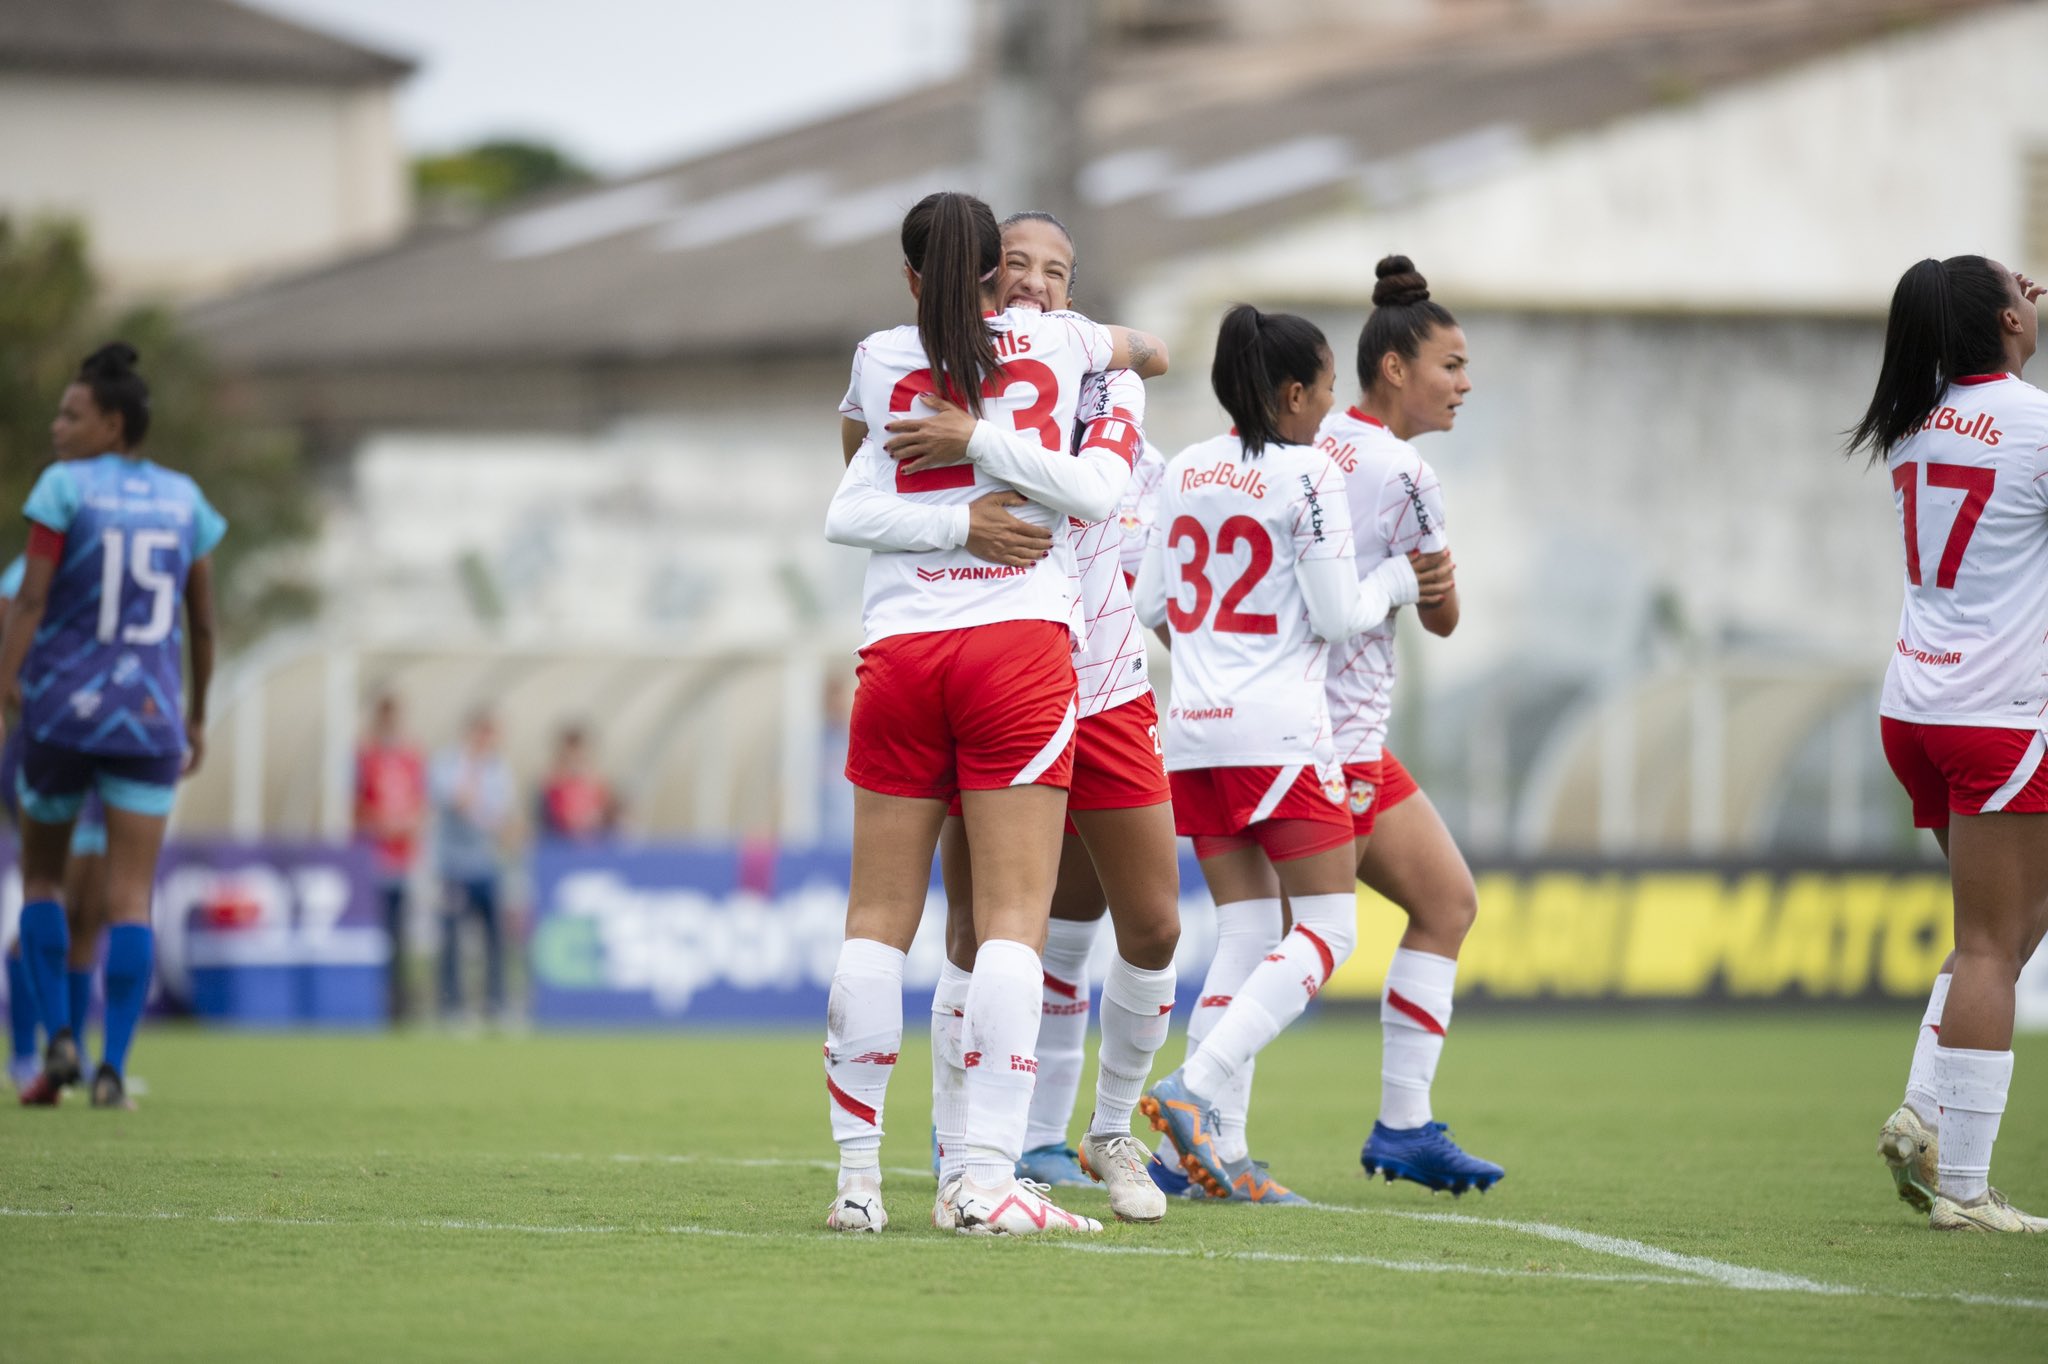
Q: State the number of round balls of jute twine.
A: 0